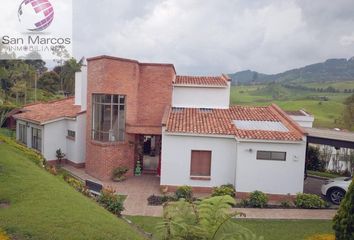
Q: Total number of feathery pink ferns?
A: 0